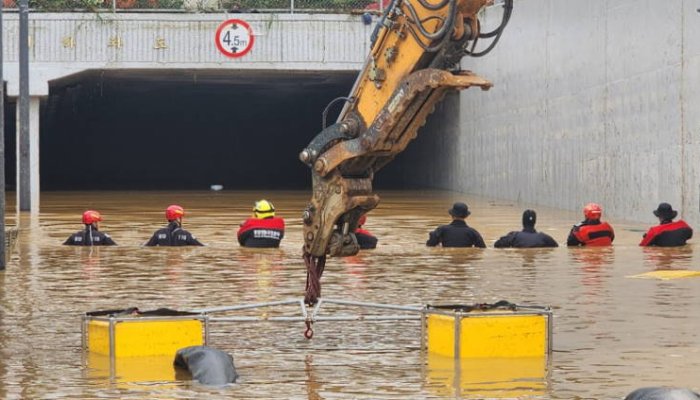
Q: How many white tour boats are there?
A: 0